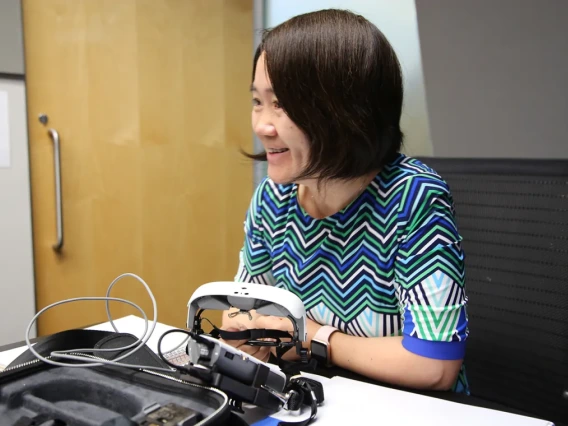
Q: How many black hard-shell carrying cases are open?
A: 1